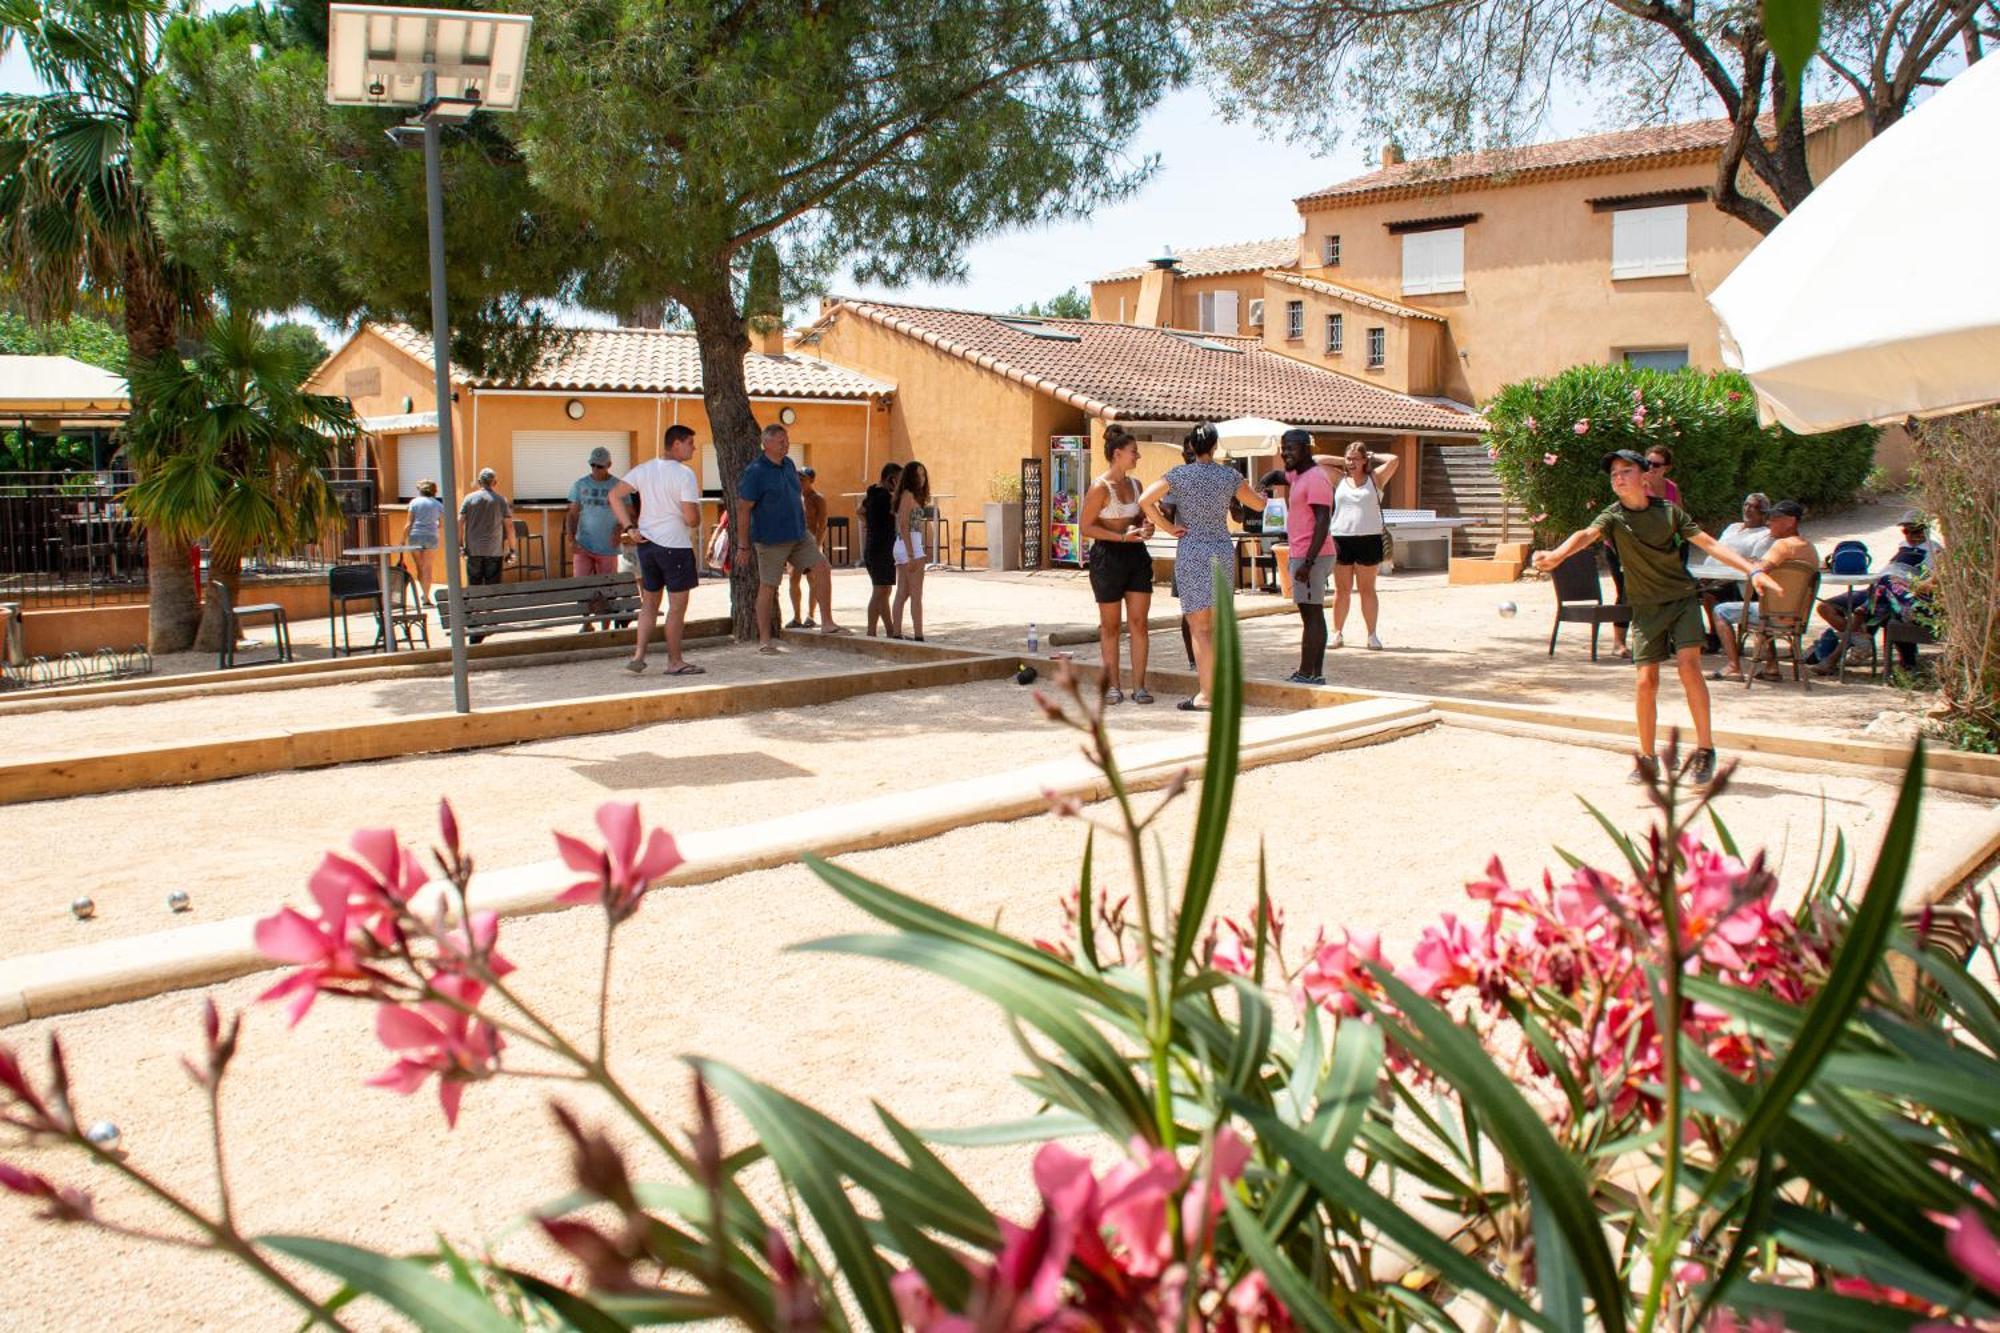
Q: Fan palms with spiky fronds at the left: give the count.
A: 2